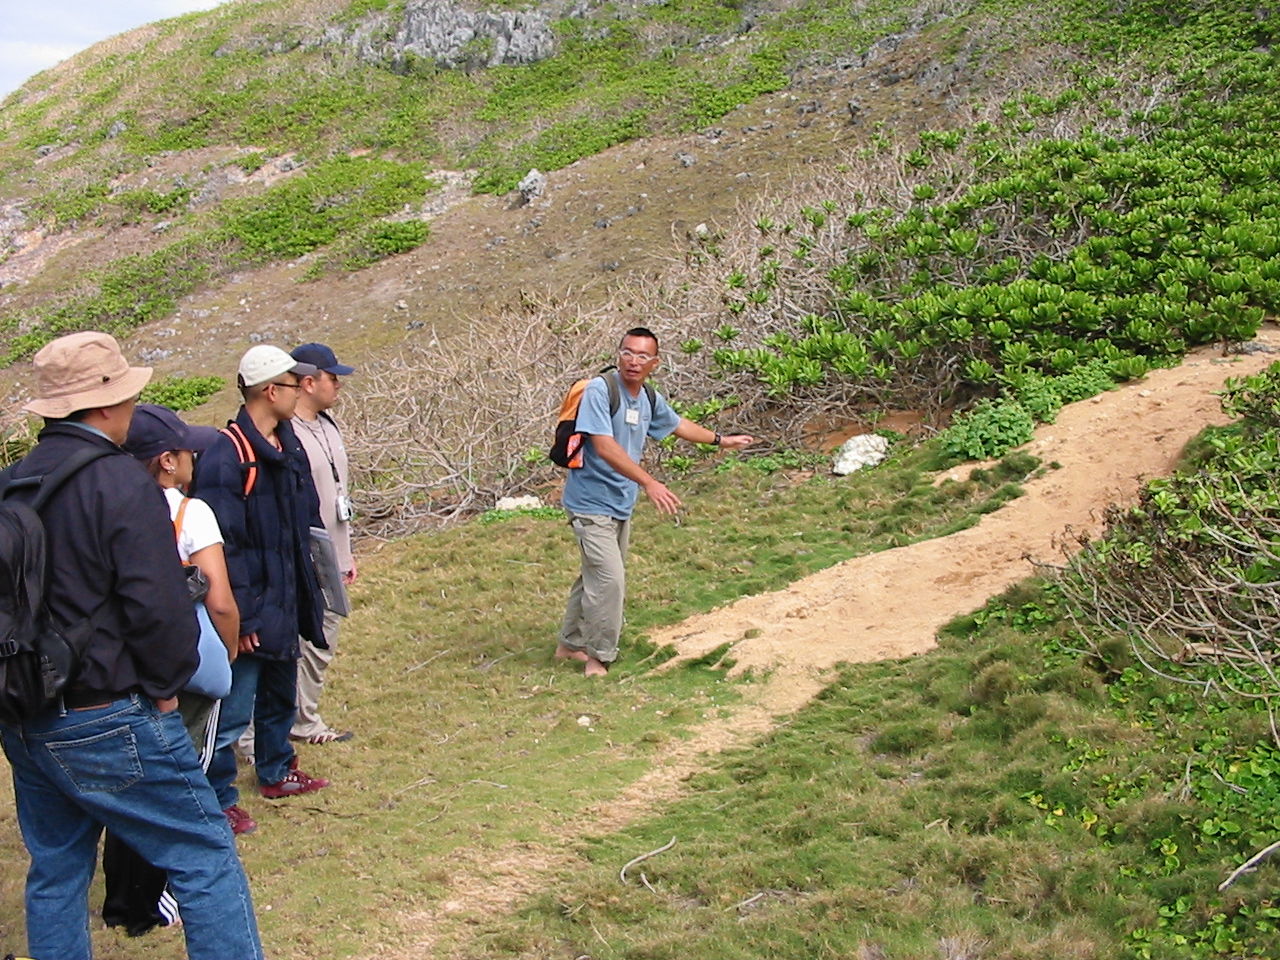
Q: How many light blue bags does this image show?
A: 1